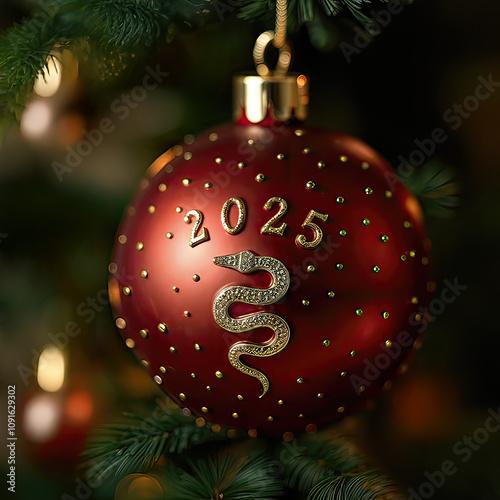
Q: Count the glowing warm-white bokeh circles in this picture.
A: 4